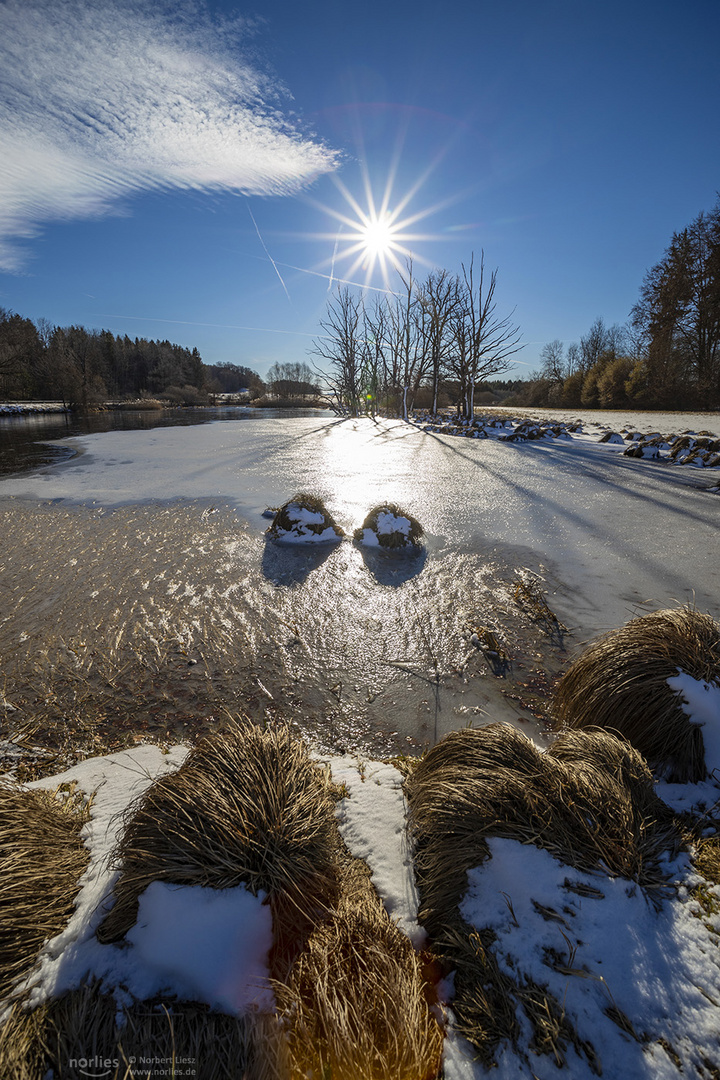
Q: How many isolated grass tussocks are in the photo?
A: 2